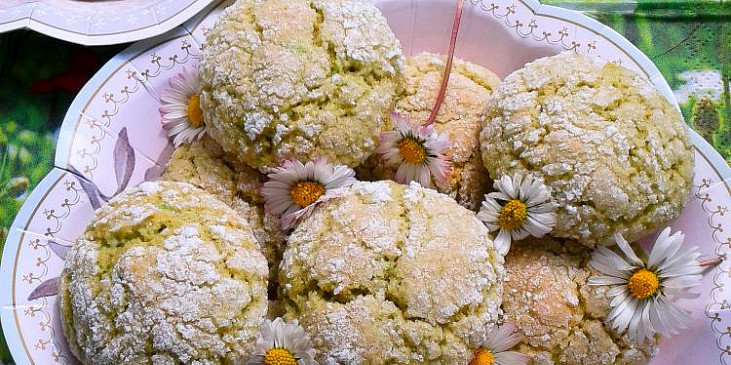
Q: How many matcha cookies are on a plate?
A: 7